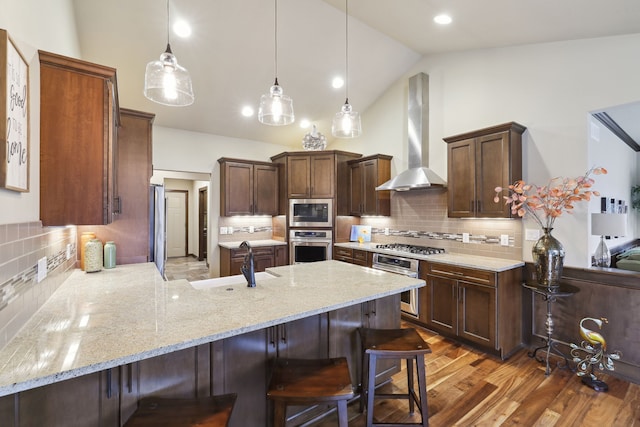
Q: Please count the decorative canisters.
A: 3